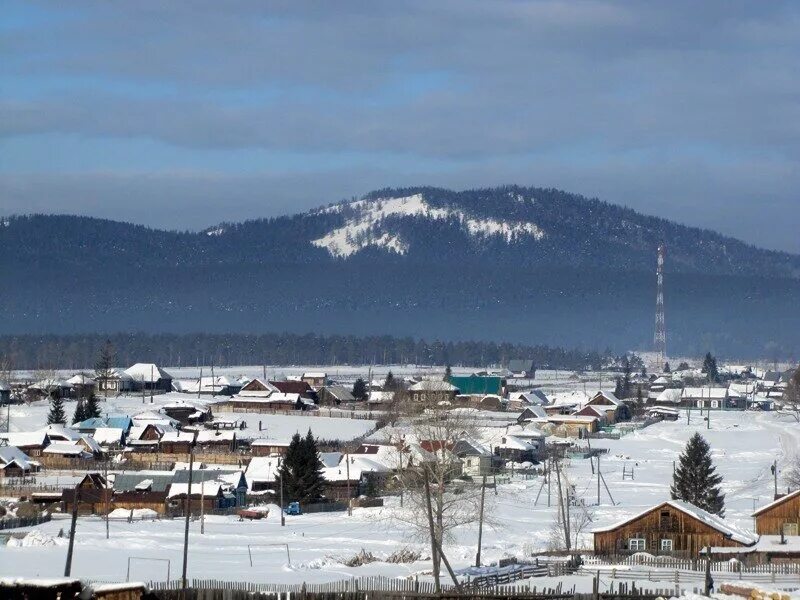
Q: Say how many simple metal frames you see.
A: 2